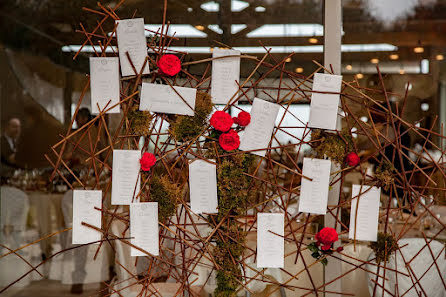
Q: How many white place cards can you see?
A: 13